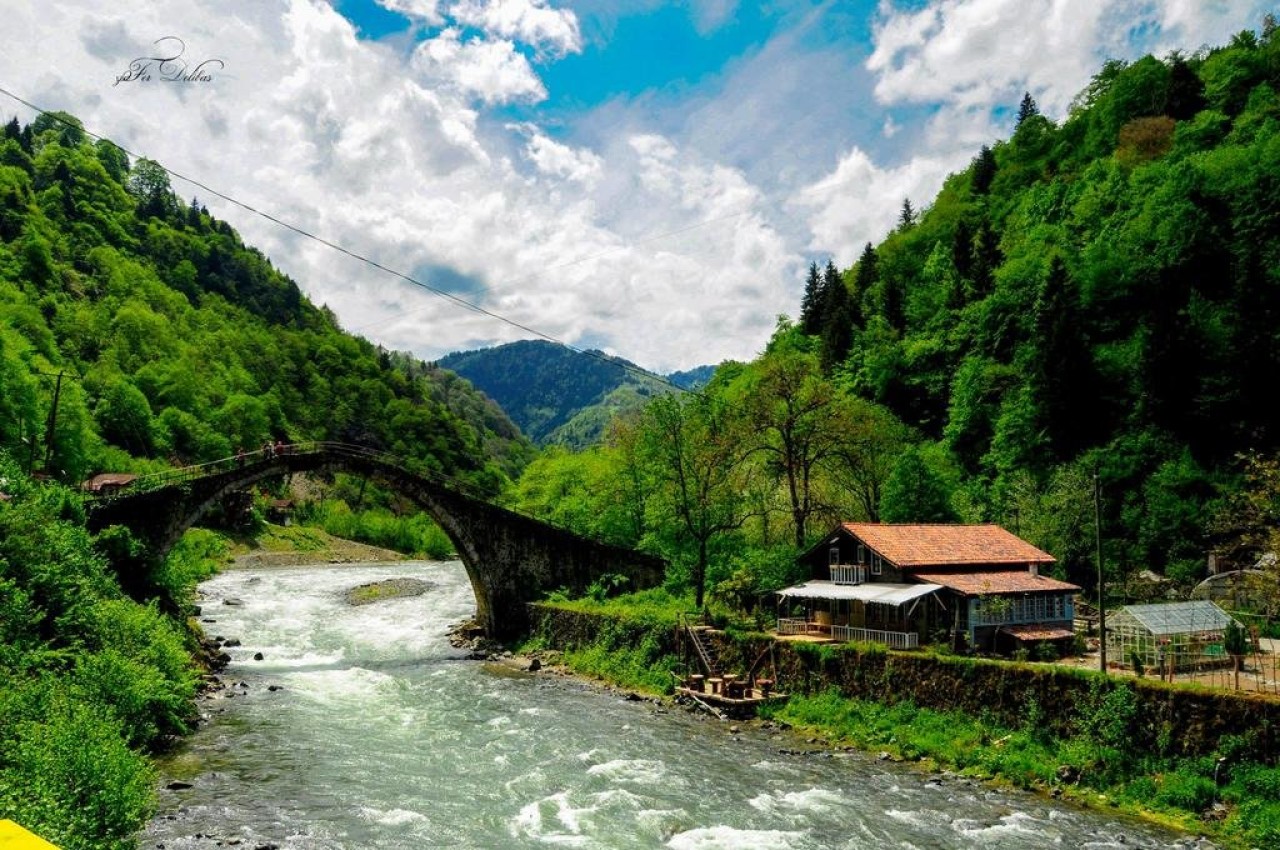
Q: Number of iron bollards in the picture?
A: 0